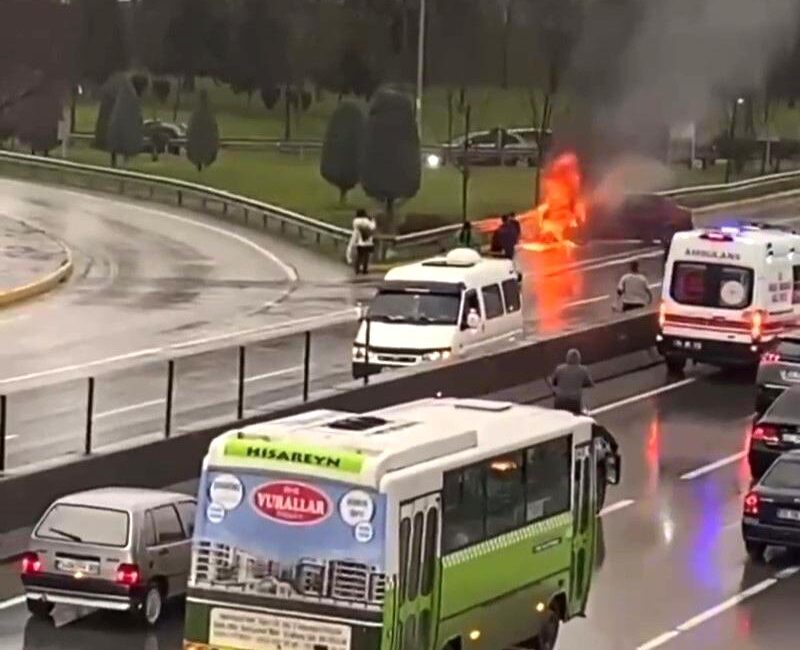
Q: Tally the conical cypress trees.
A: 5